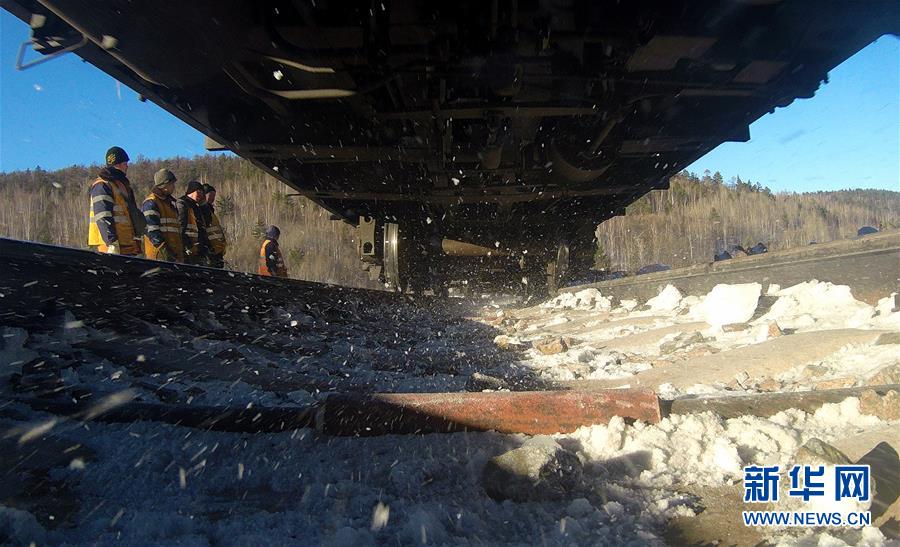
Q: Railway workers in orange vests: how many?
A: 5